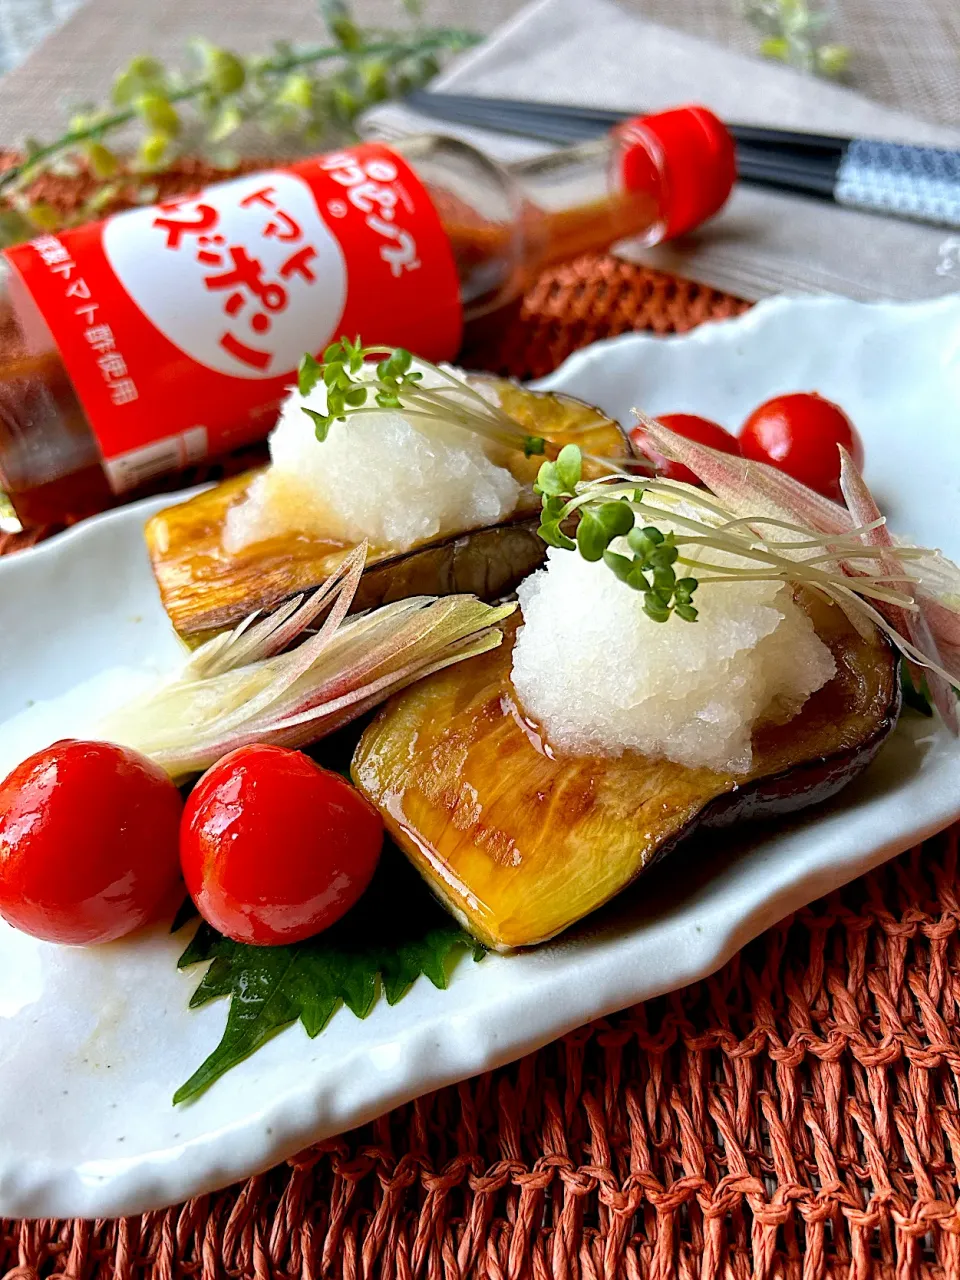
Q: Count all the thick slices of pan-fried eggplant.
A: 2